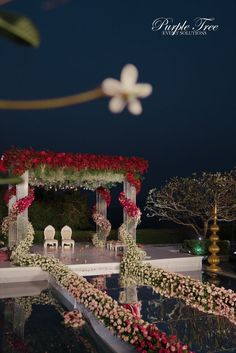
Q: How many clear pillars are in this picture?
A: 4